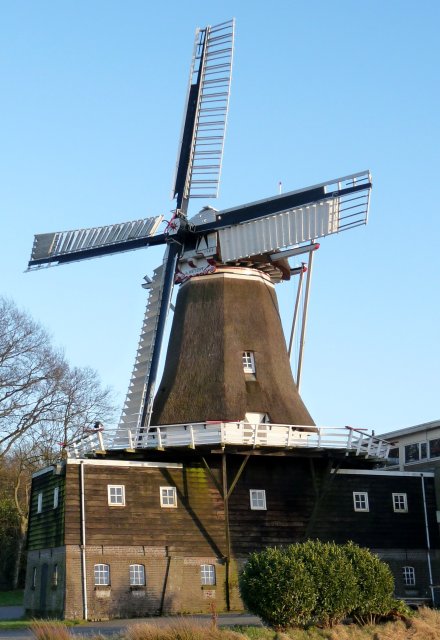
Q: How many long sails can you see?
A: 4